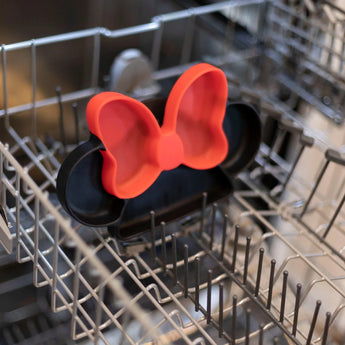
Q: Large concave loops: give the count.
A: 2